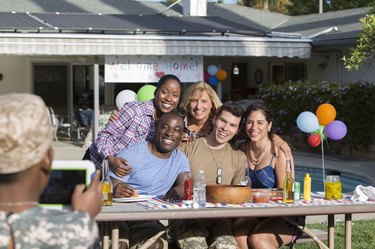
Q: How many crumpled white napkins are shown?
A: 1